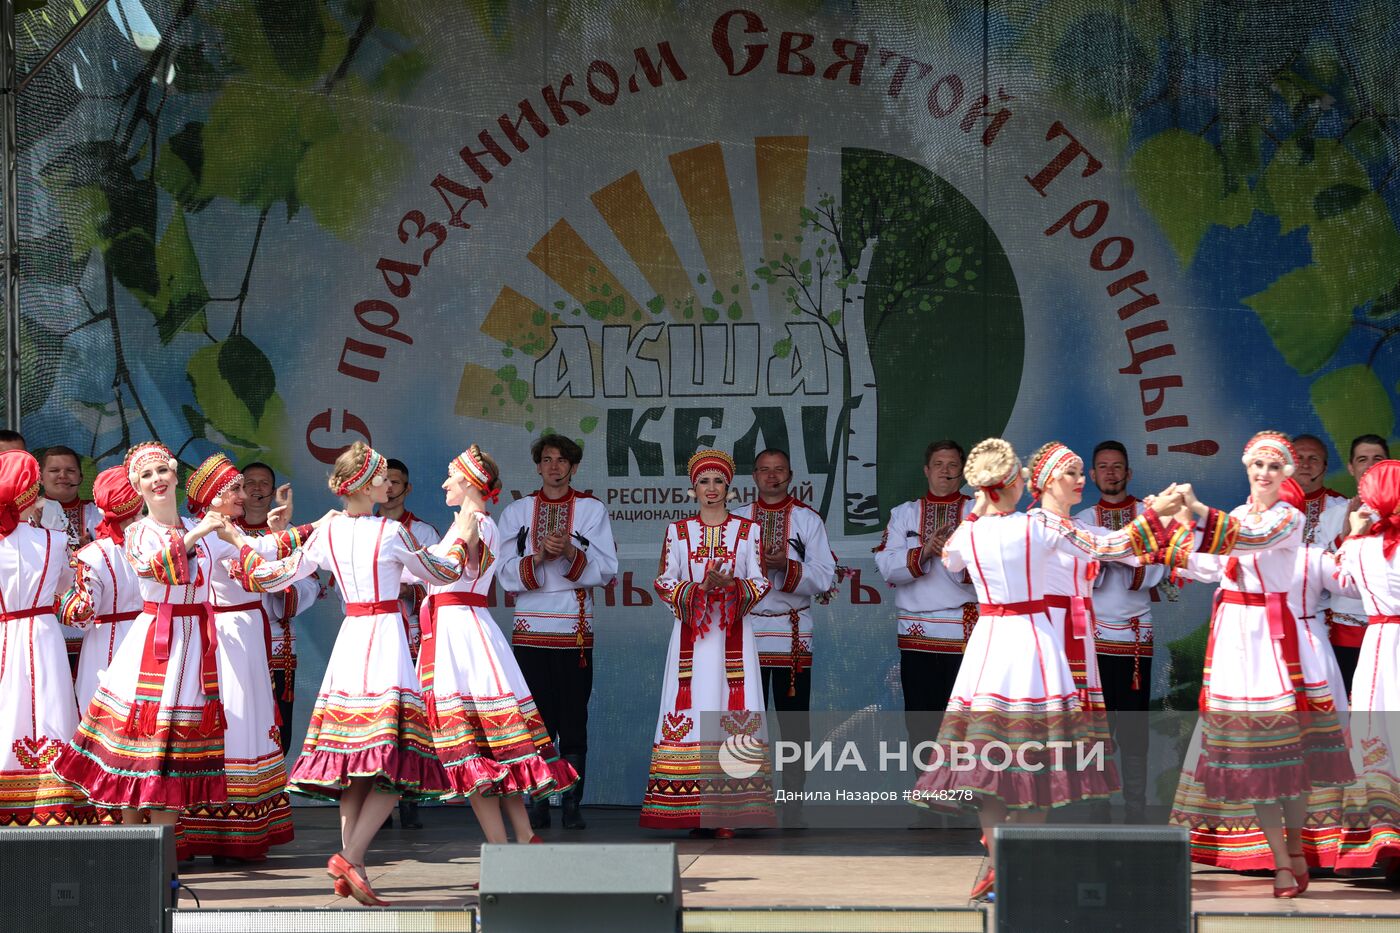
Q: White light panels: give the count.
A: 3